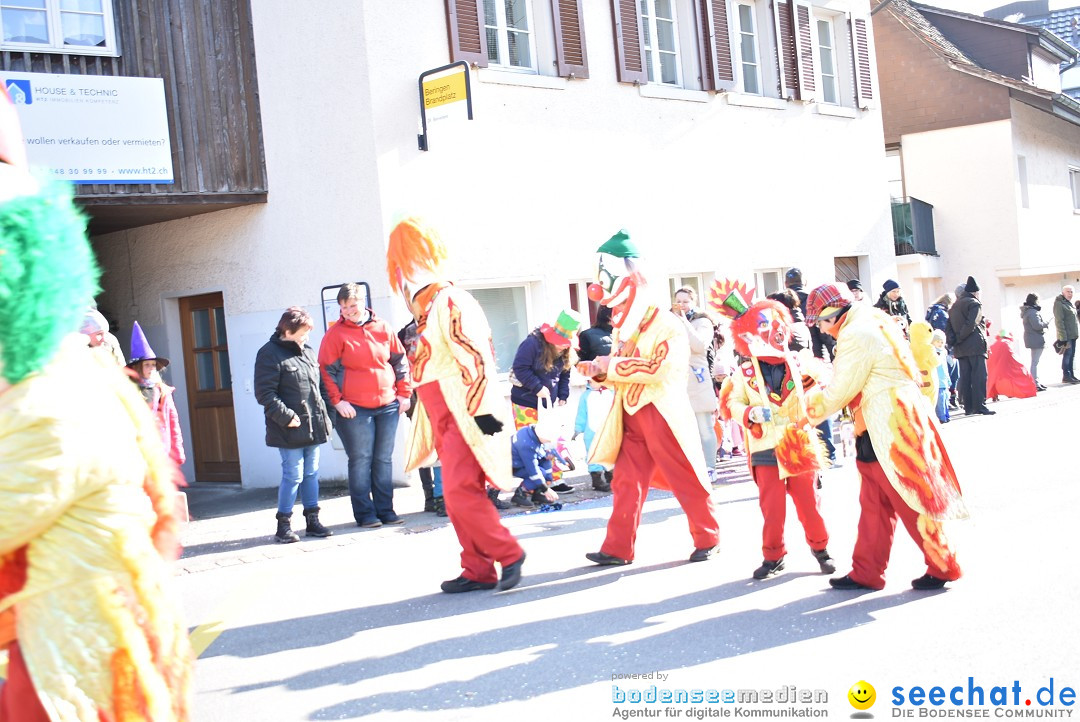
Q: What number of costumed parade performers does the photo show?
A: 5